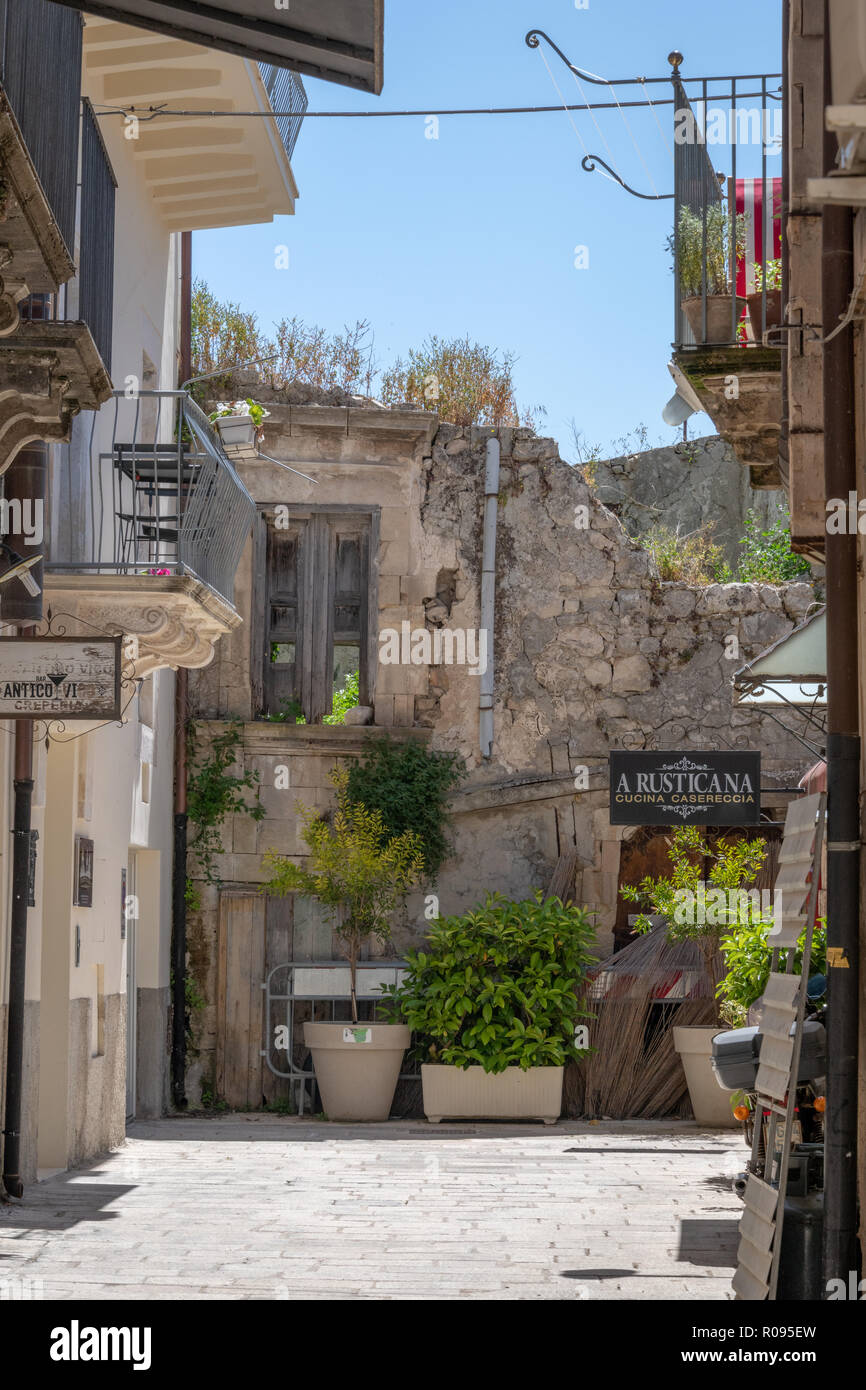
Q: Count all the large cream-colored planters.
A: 3